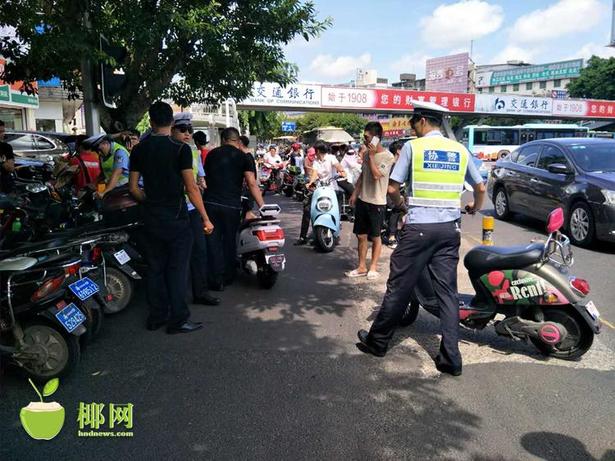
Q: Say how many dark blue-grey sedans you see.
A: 1